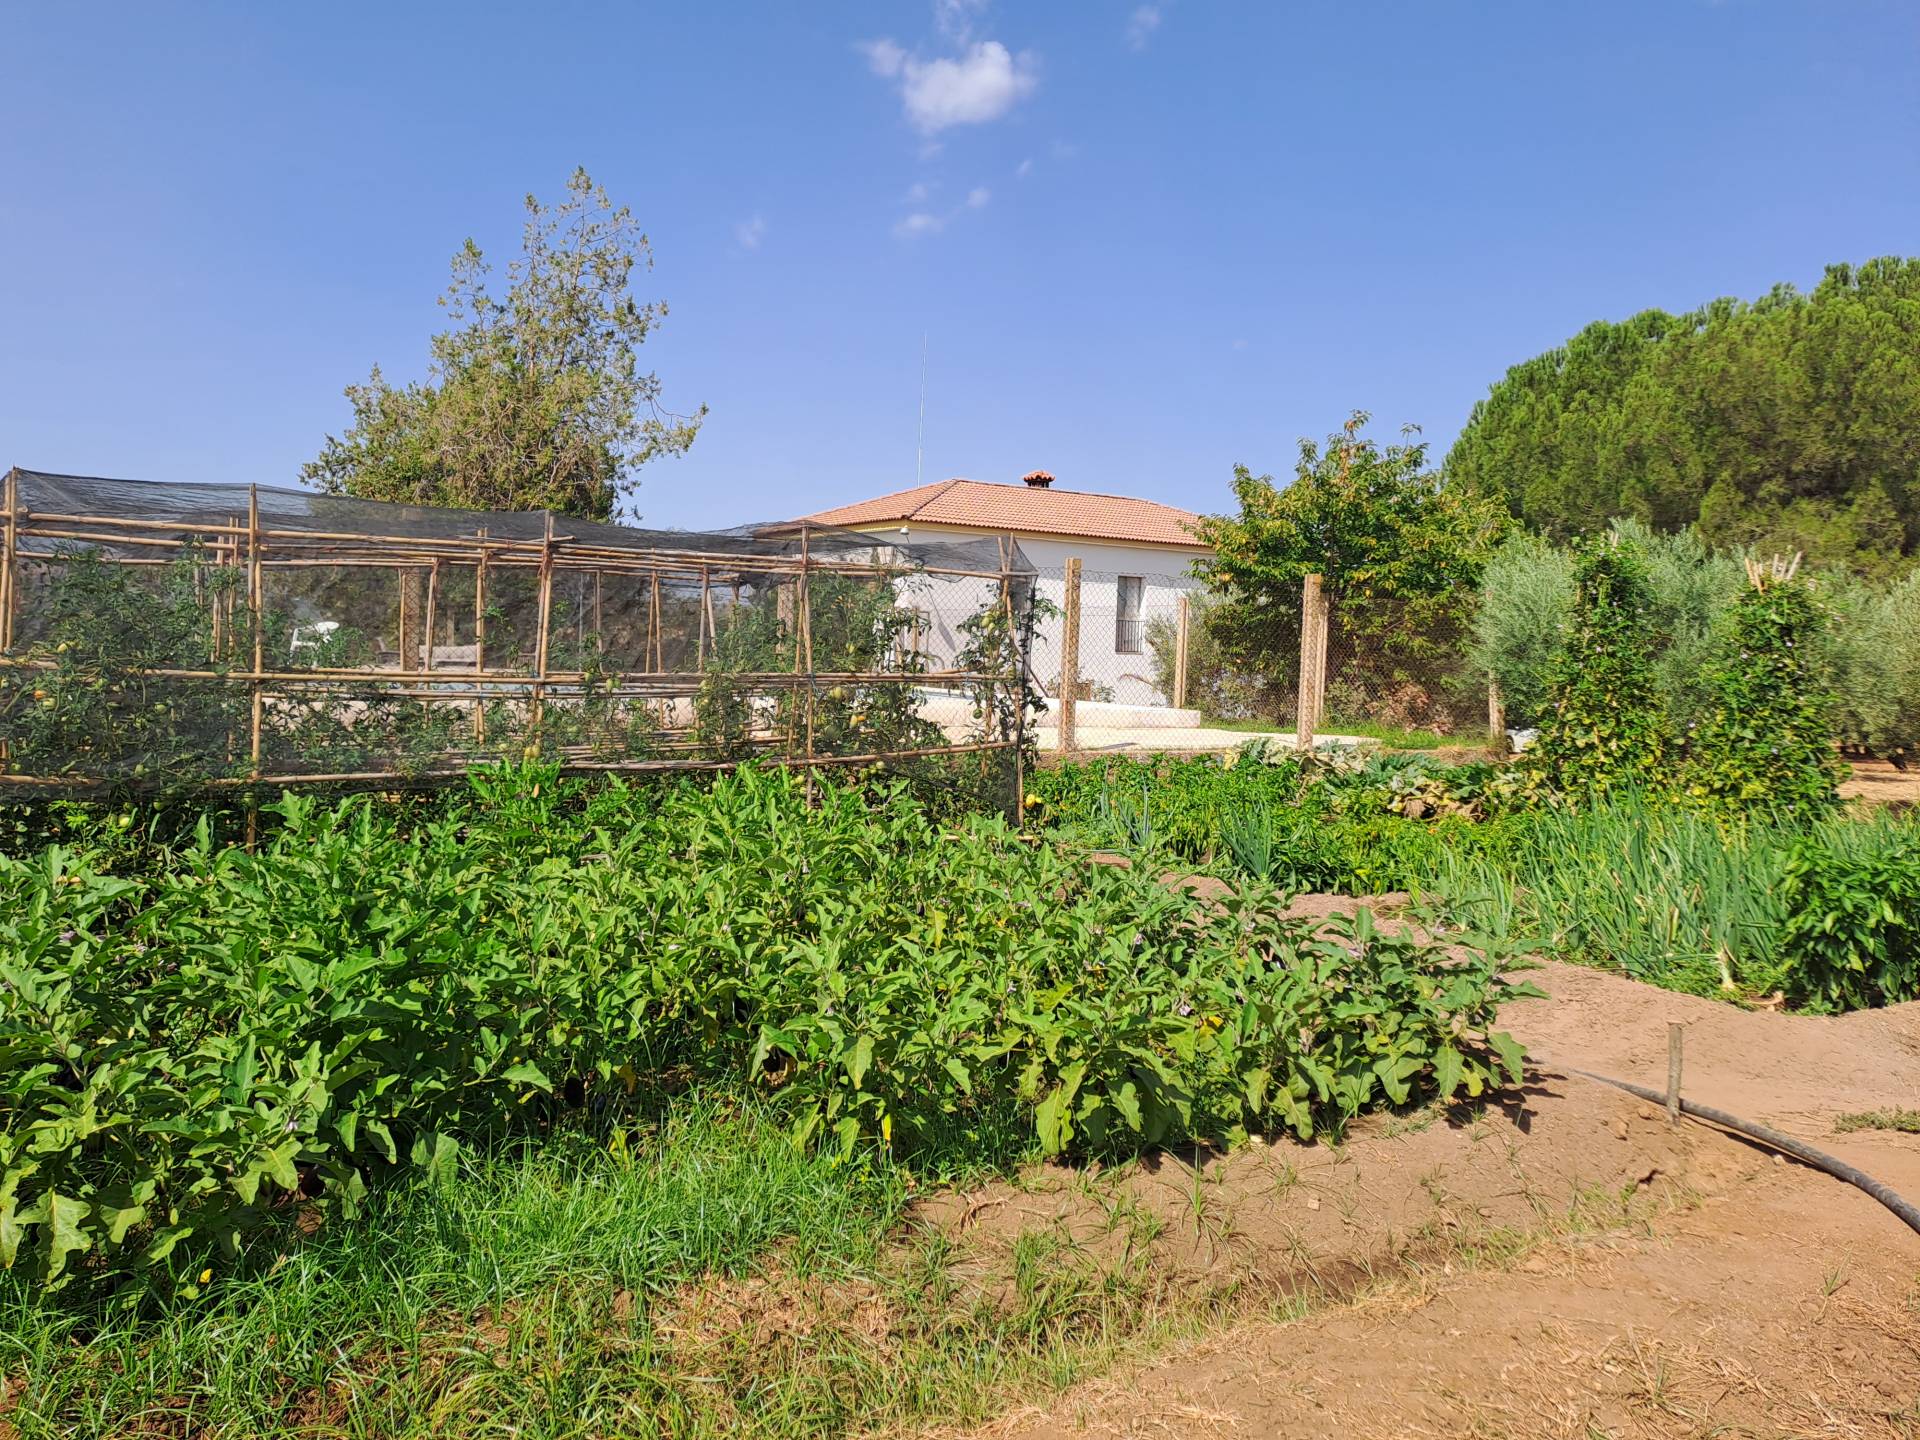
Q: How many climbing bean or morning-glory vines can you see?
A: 2